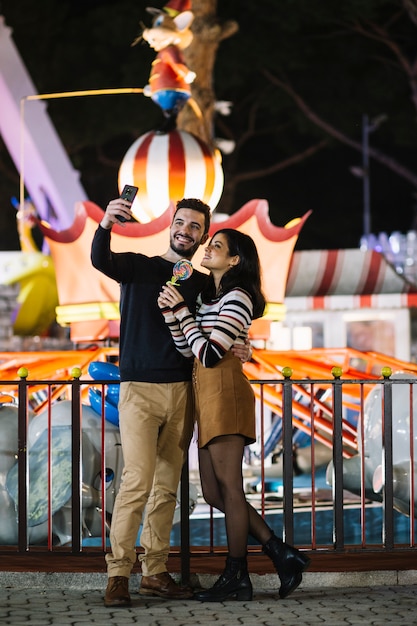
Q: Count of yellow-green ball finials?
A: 5